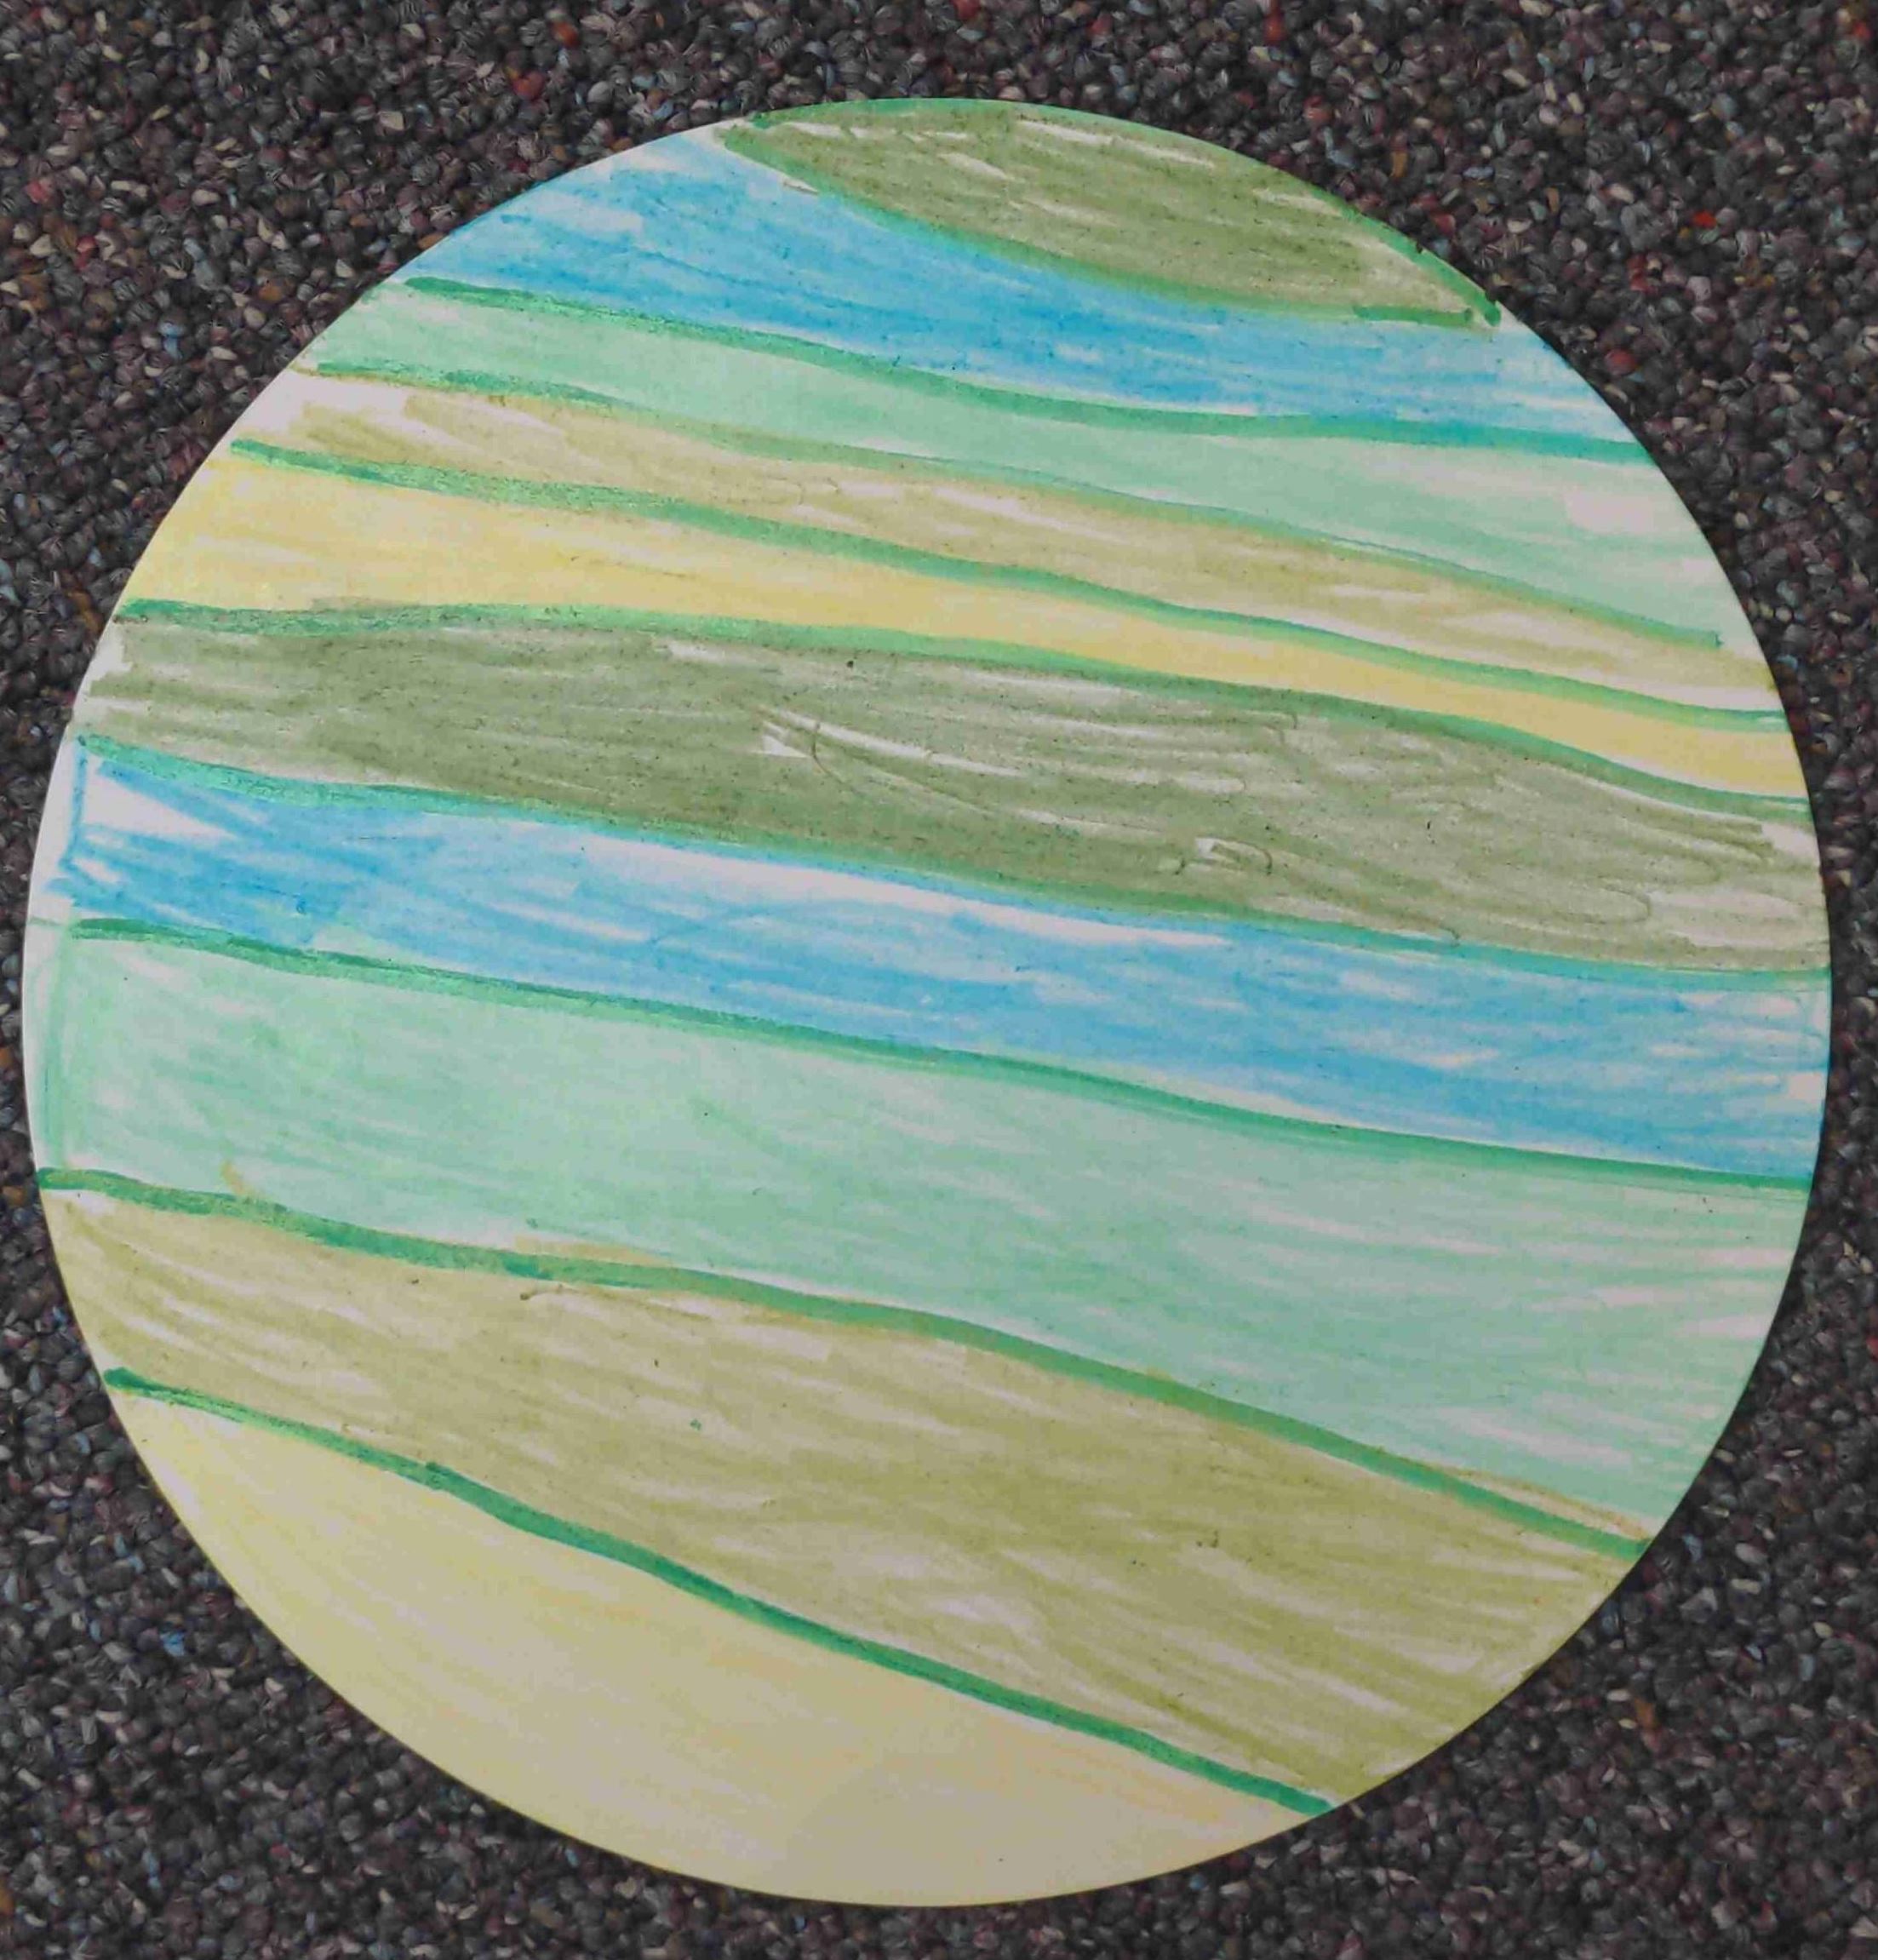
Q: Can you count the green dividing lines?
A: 9